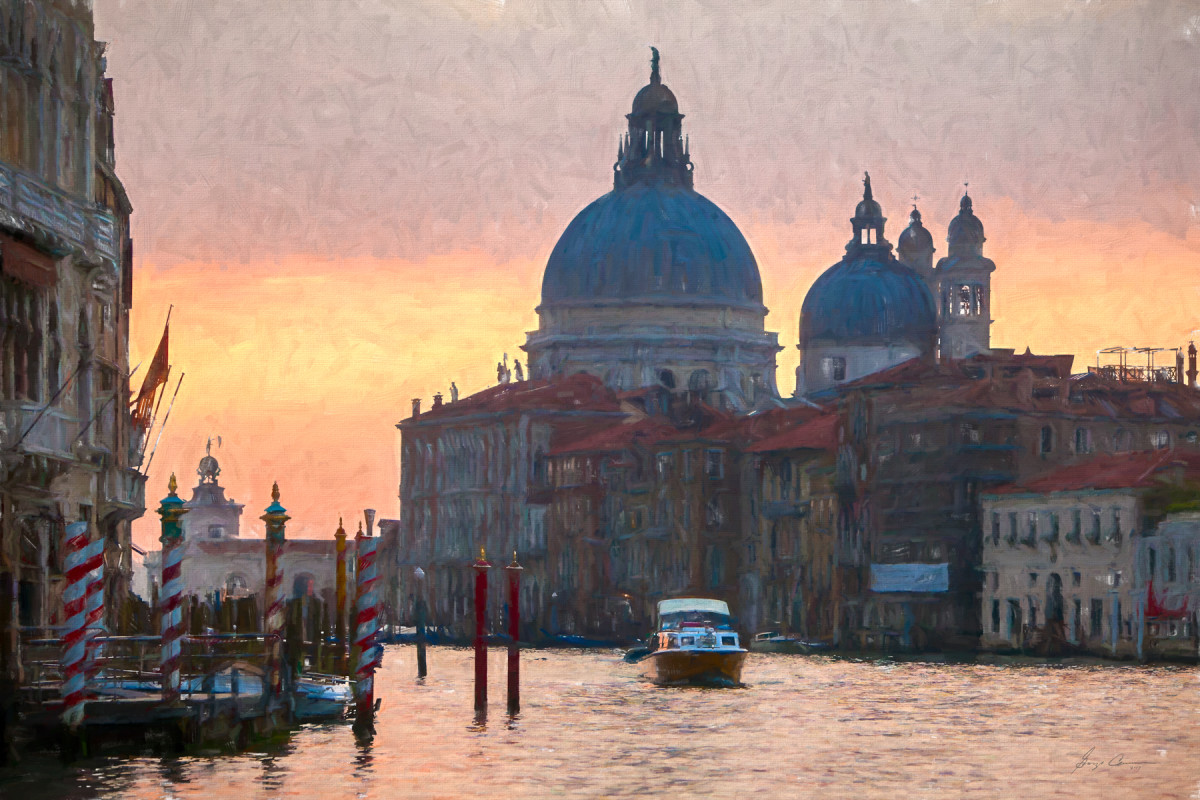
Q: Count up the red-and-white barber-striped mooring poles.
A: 5